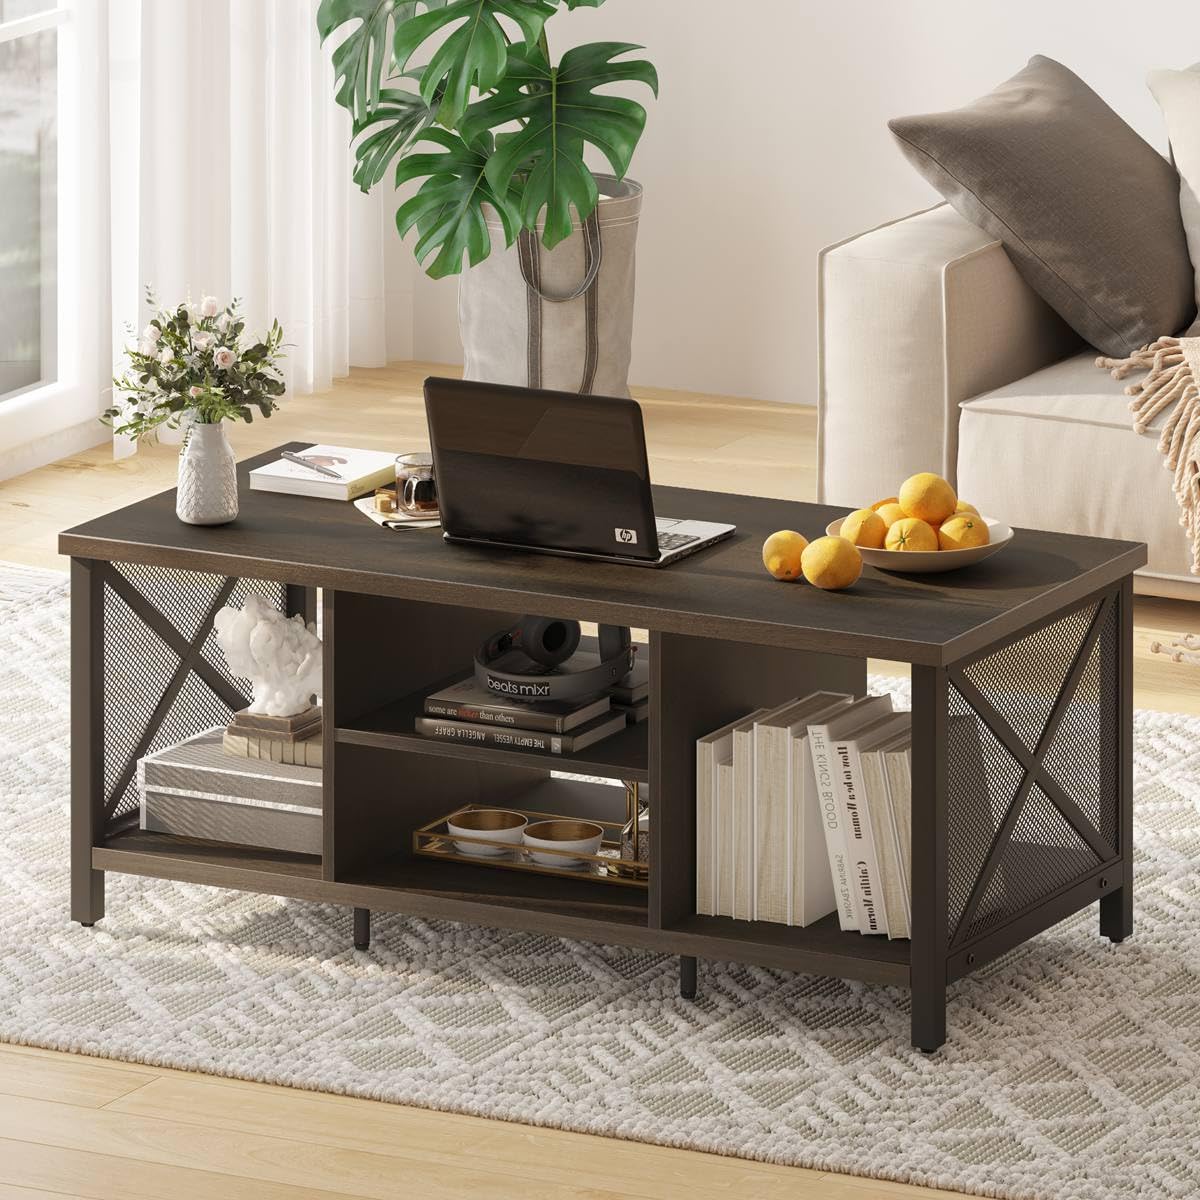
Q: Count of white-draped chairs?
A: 0